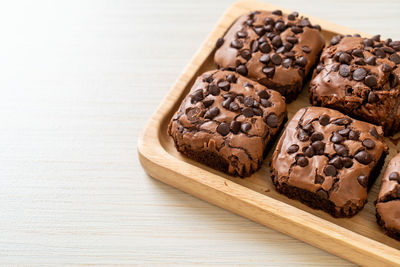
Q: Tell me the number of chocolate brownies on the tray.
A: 5